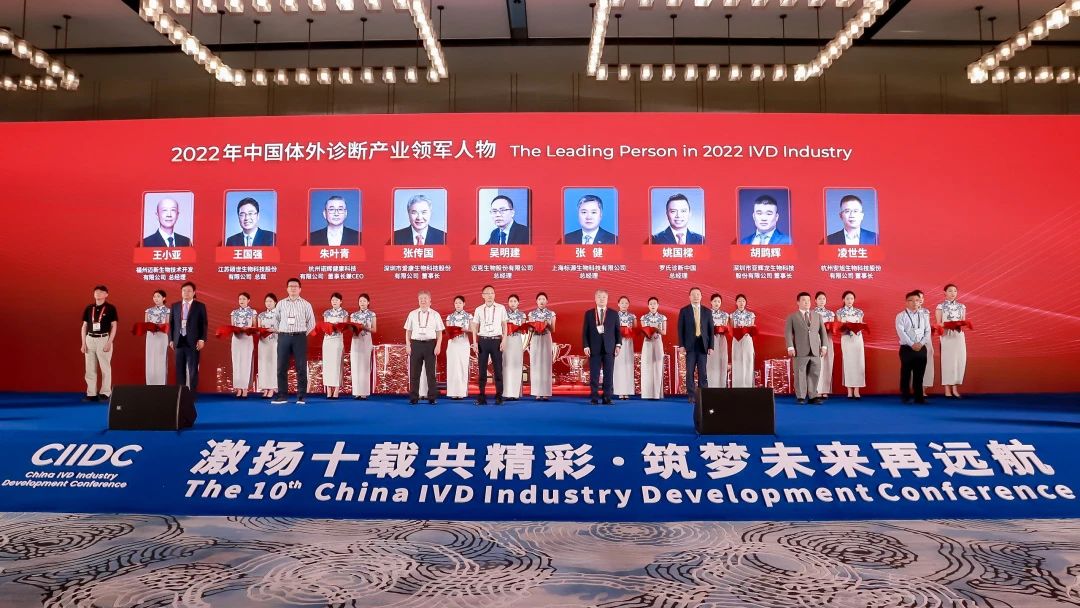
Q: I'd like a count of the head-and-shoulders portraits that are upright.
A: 9